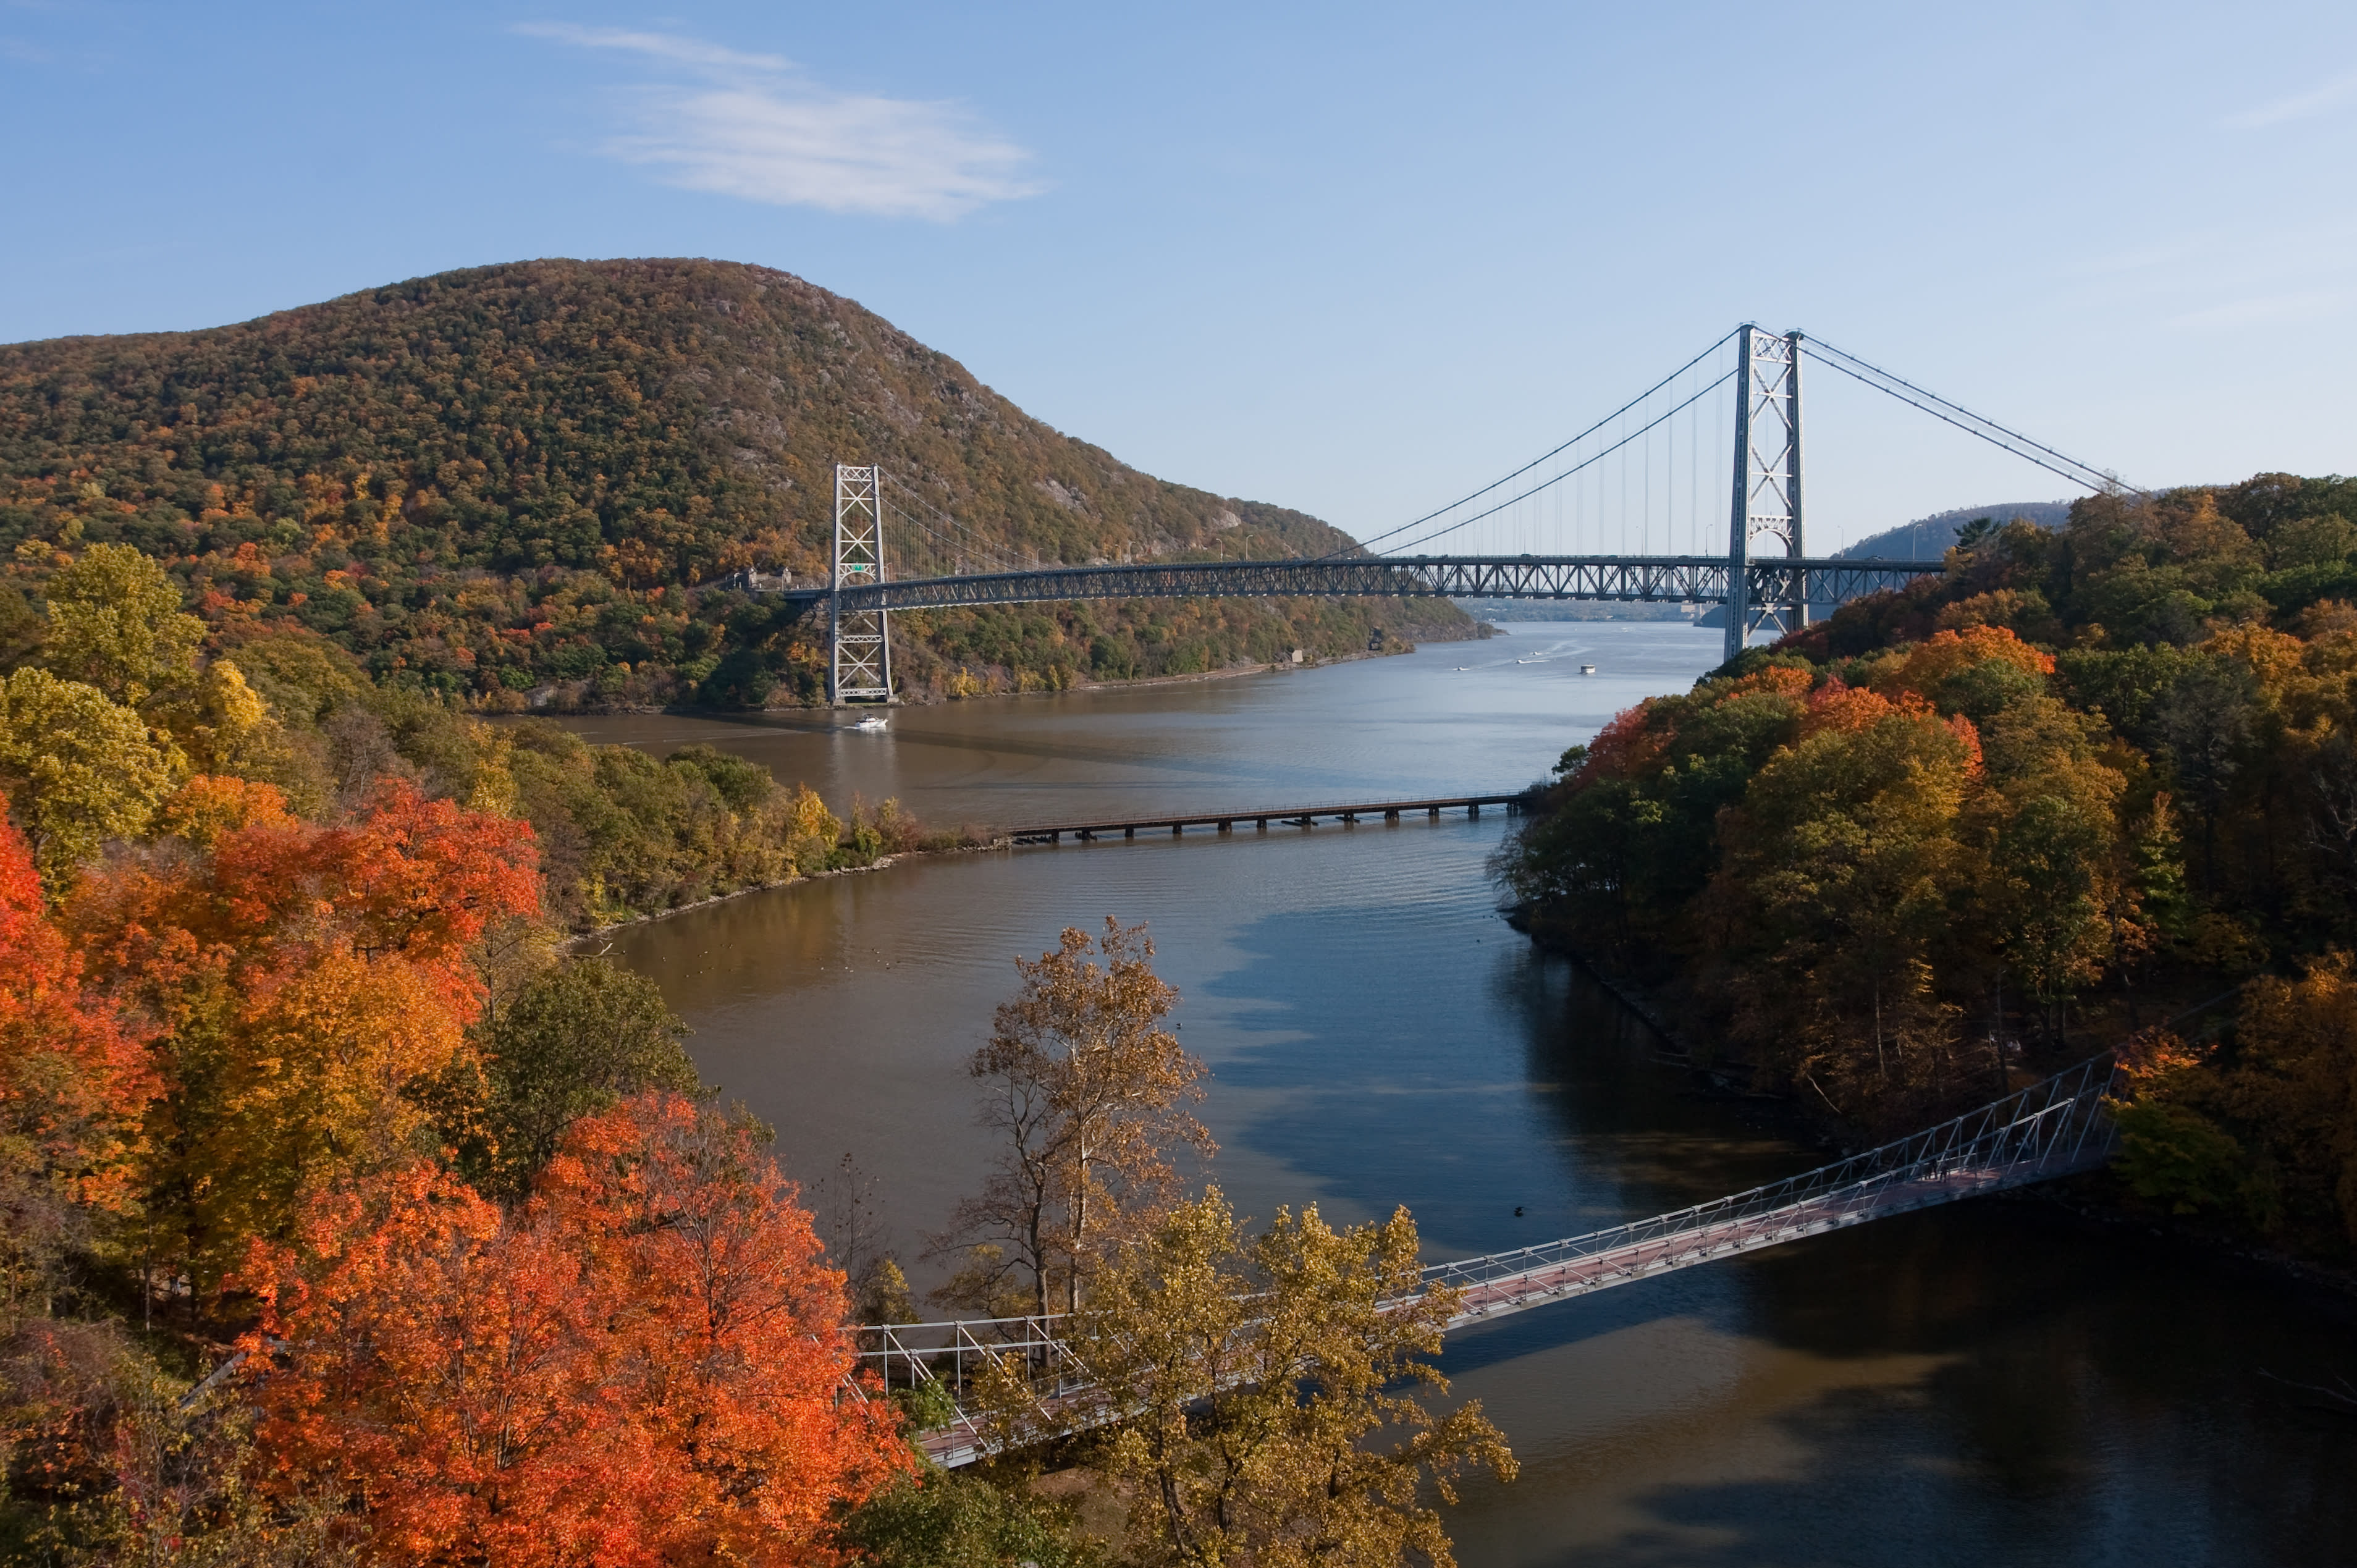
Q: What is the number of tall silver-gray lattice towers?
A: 2